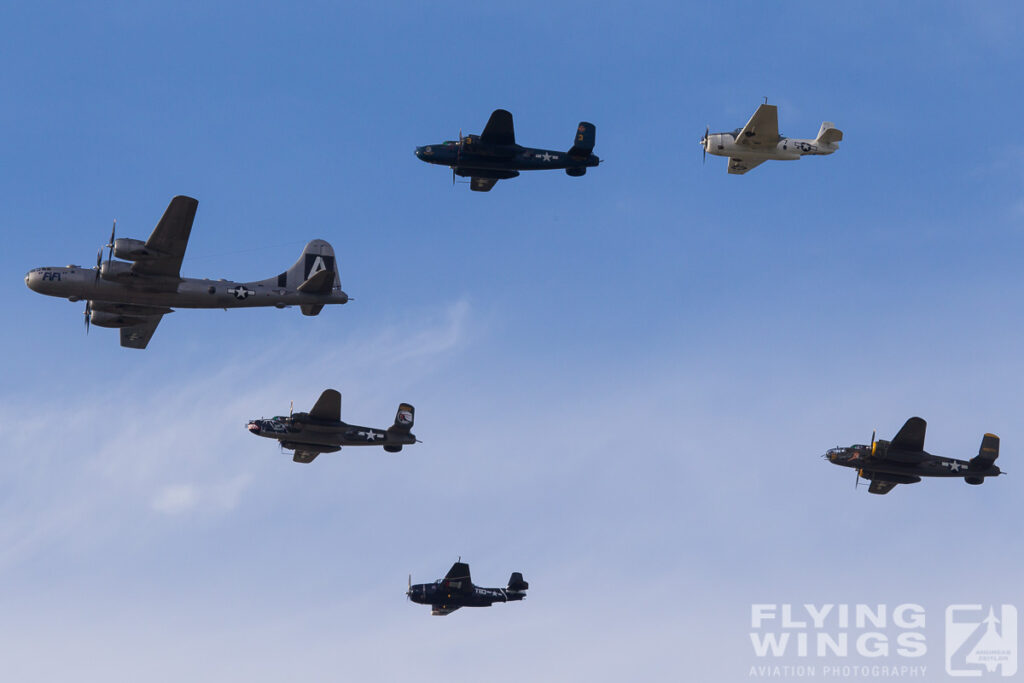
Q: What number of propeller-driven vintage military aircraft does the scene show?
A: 6